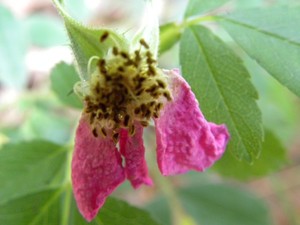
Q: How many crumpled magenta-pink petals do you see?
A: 3